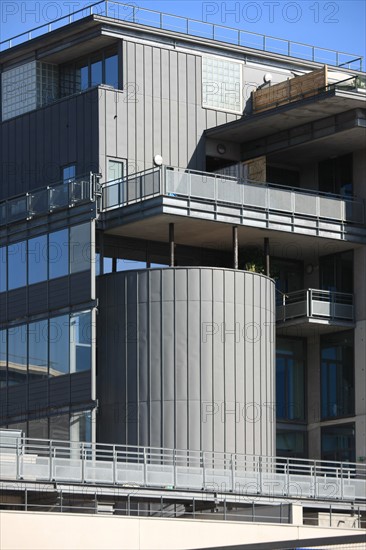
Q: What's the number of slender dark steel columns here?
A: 3